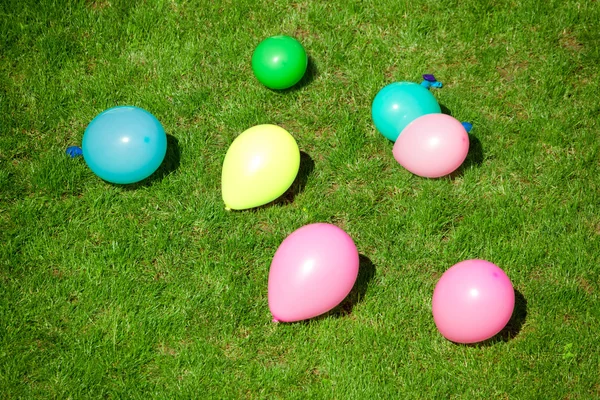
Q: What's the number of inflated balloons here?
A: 7